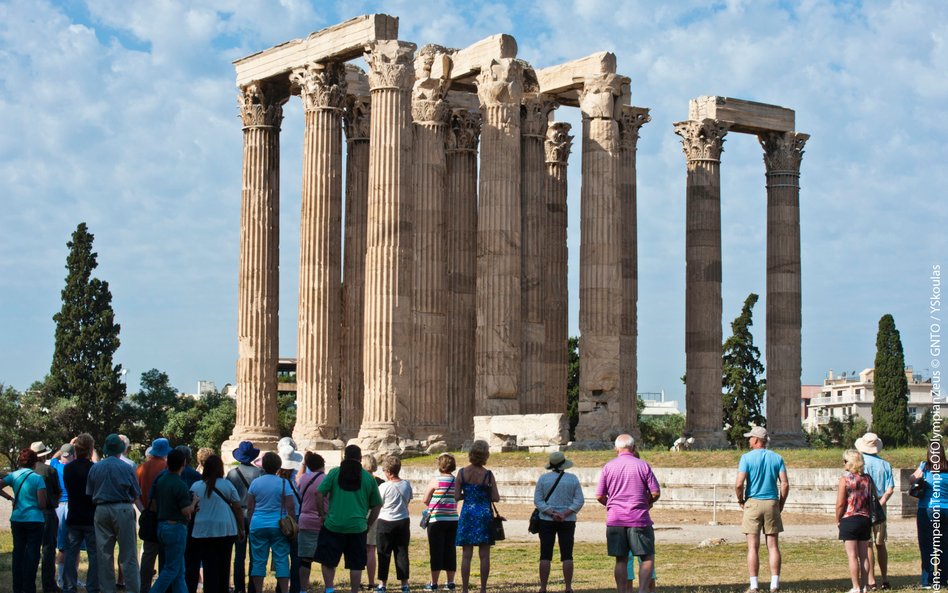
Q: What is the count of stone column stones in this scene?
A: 13